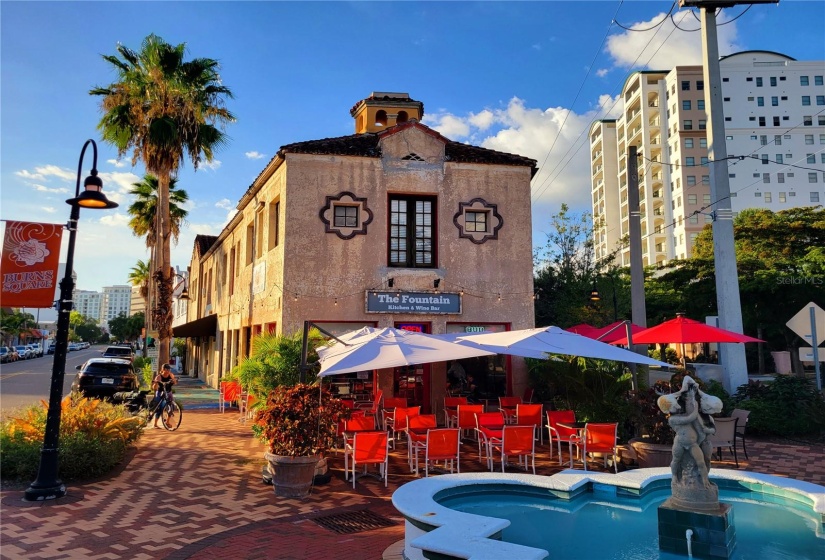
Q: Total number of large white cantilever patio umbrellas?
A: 2